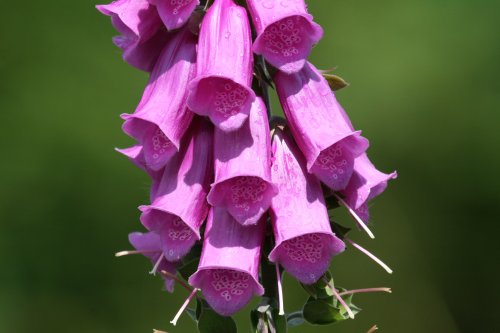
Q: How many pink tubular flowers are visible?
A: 13